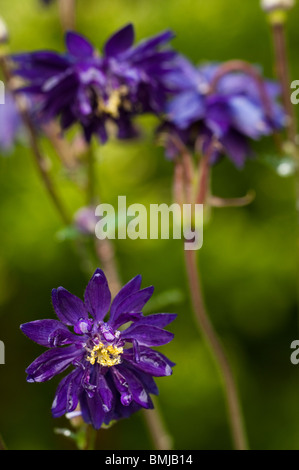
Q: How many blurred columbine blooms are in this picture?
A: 2